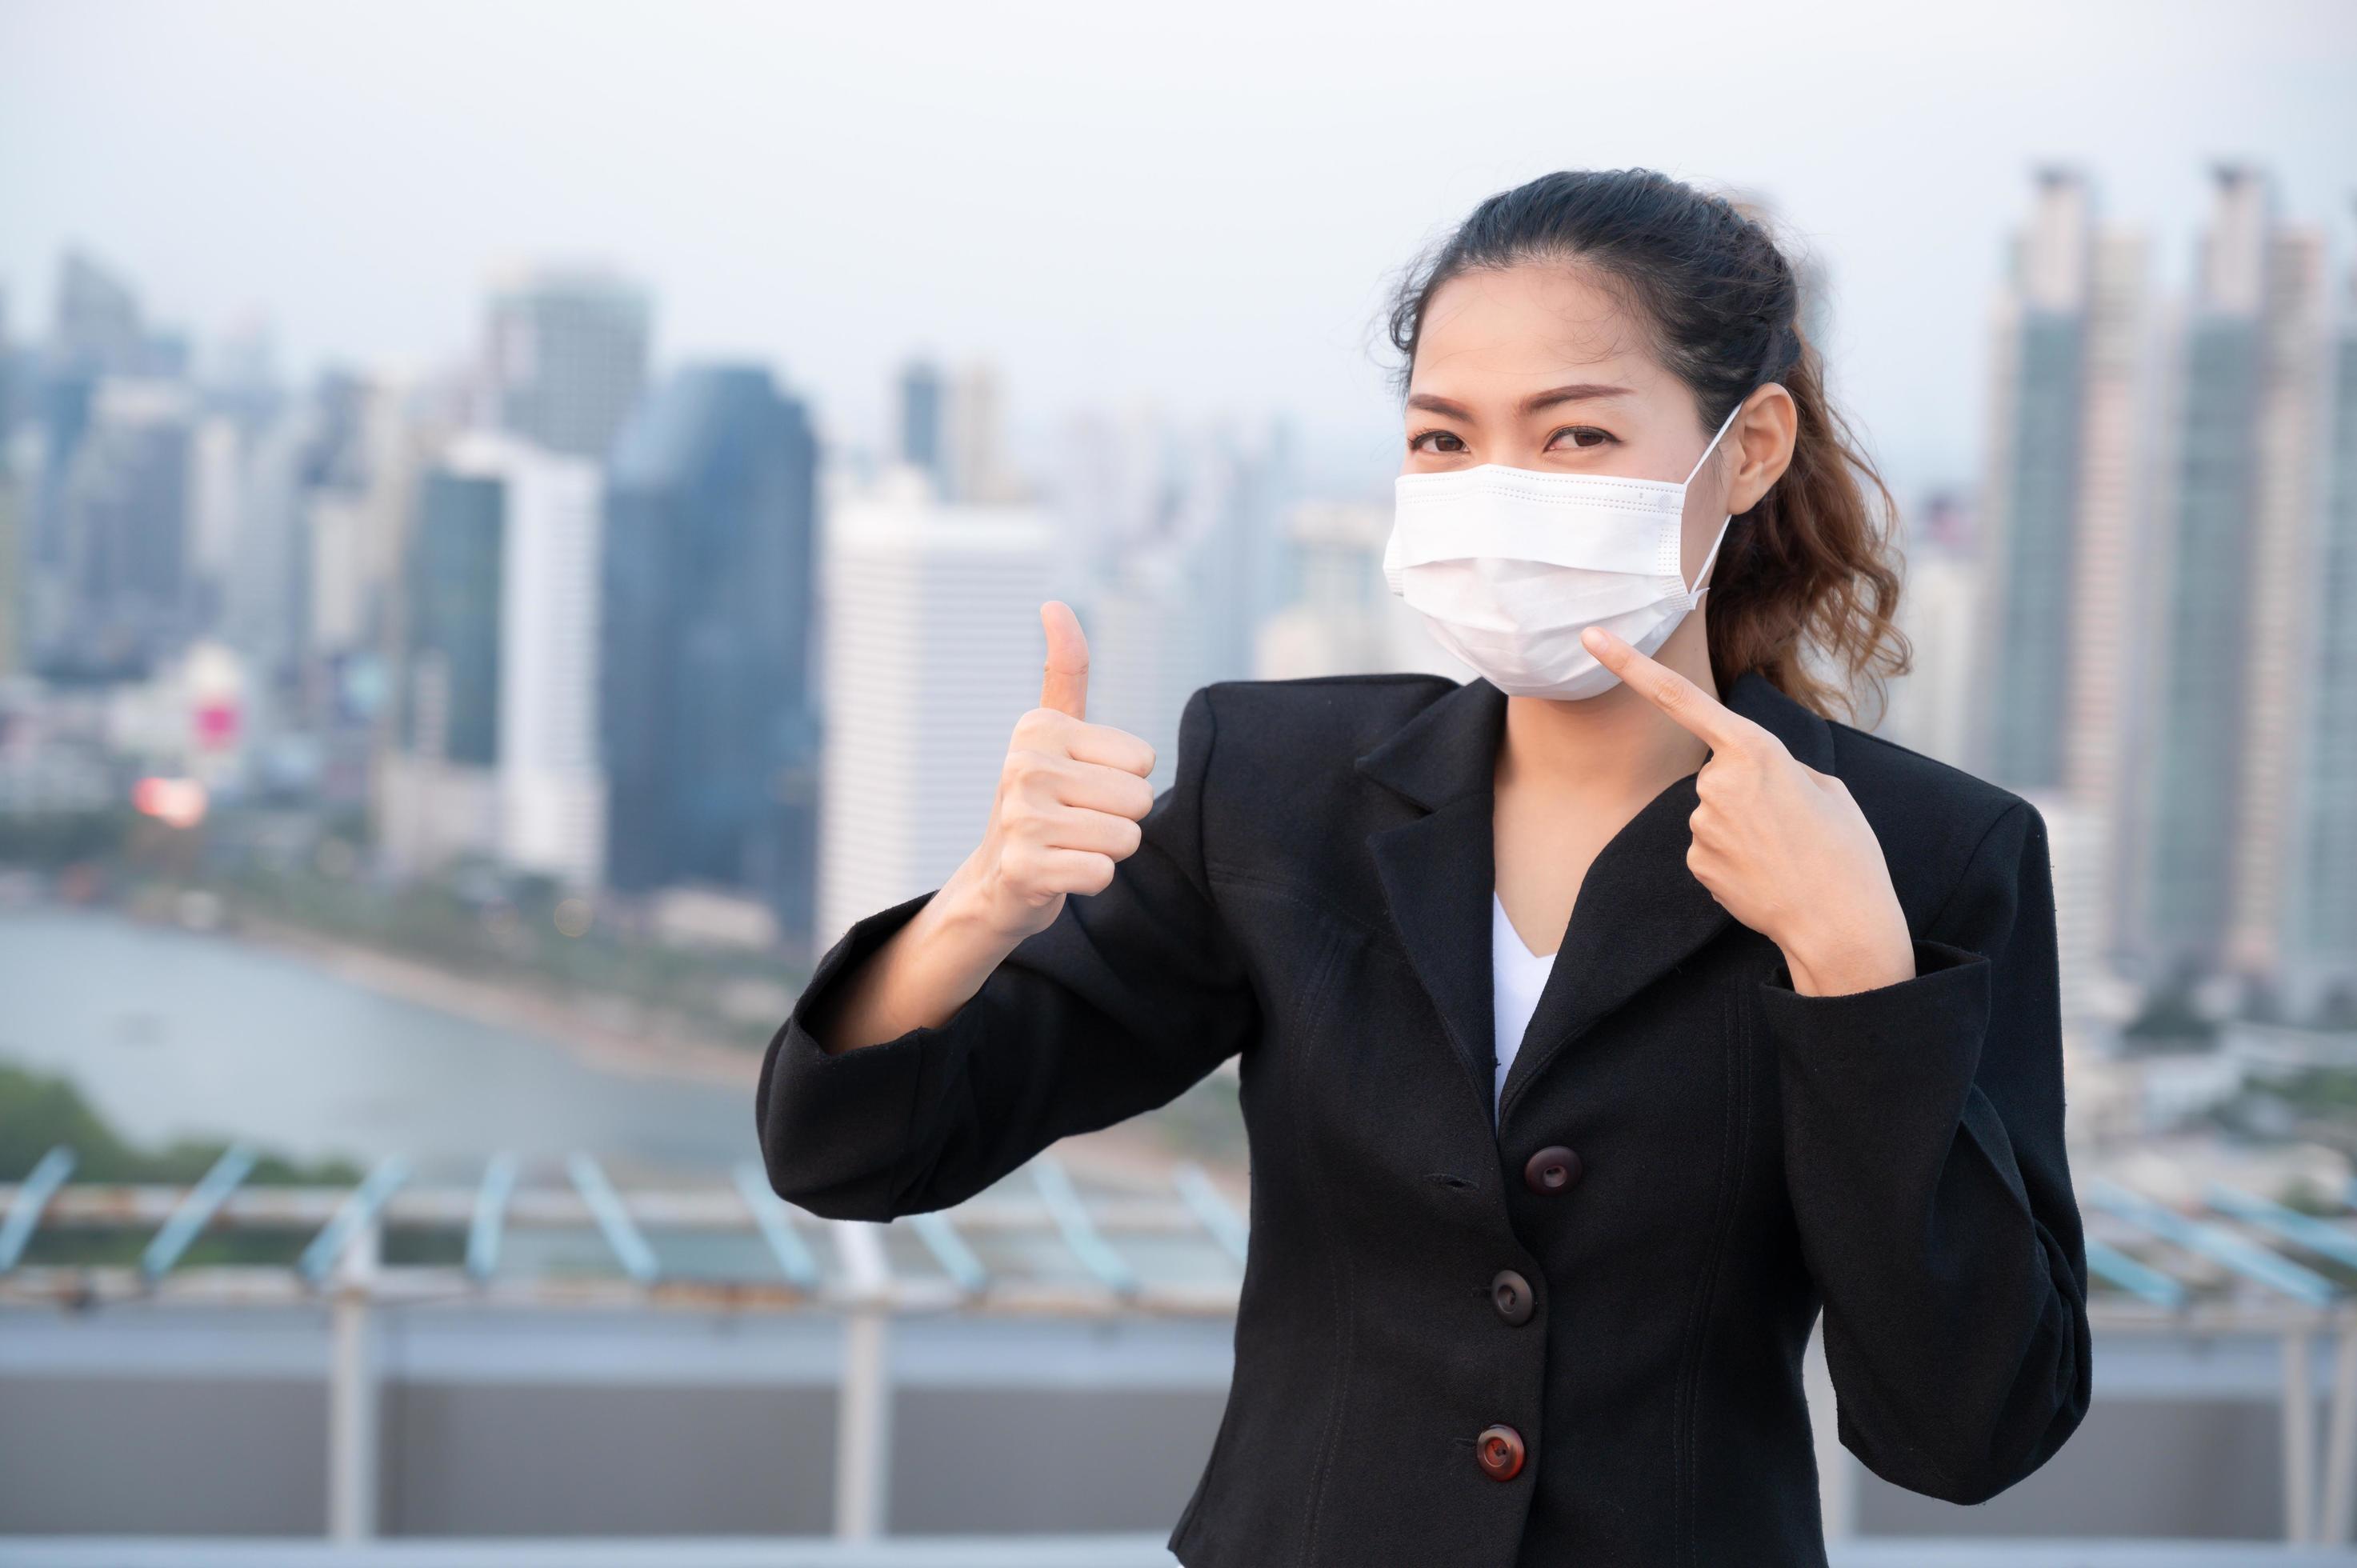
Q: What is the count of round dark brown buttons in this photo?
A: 3